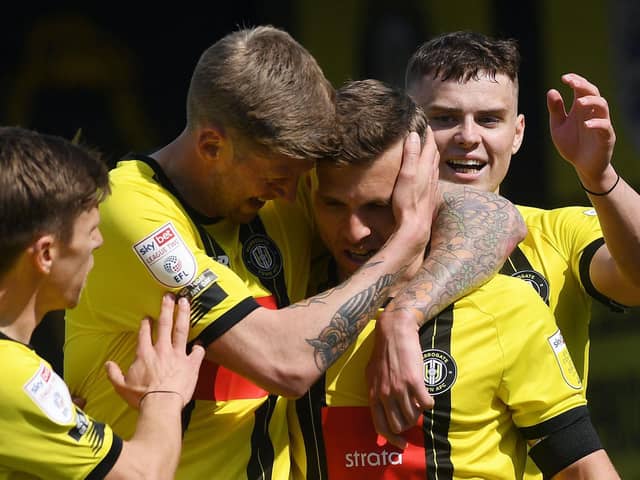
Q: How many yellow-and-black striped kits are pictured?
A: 4